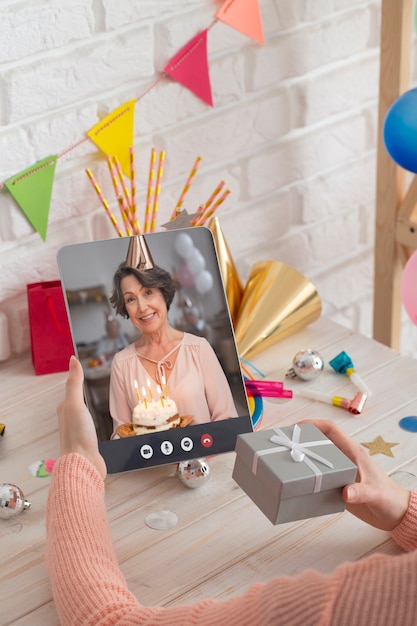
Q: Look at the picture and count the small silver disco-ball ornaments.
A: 3